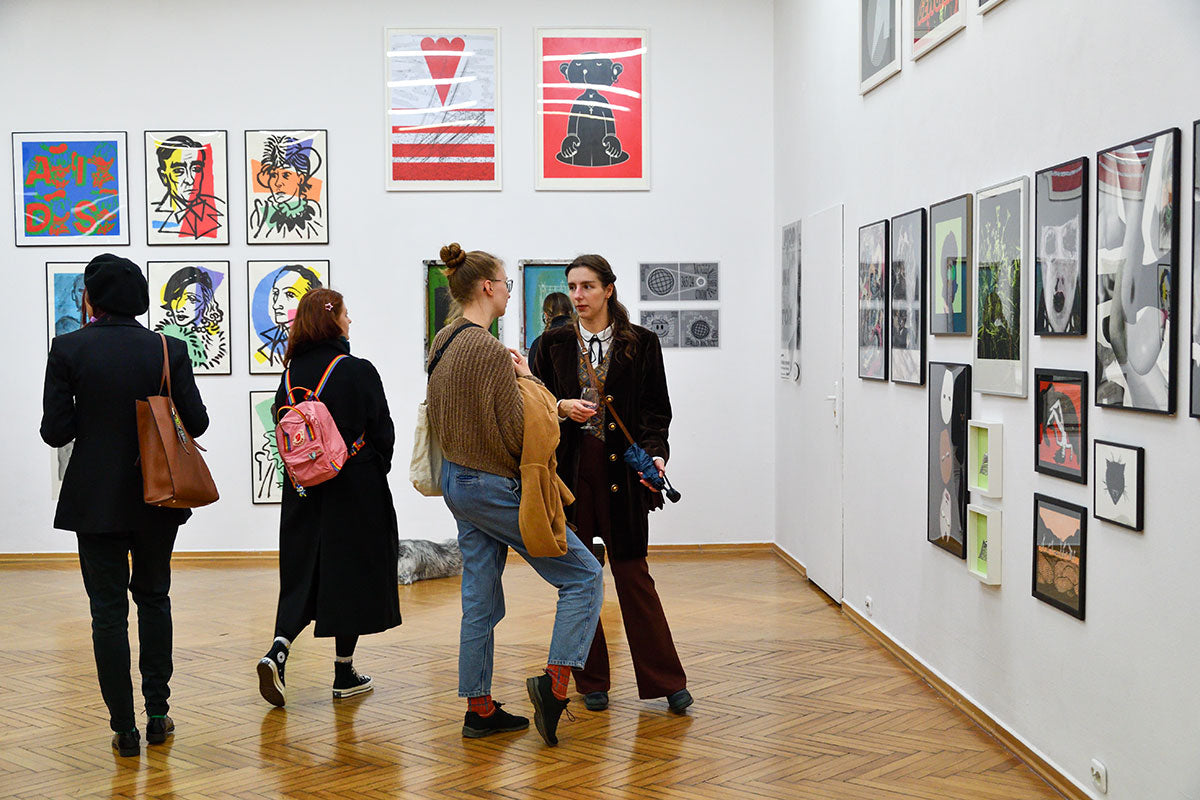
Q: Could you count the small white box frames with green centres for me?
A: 2